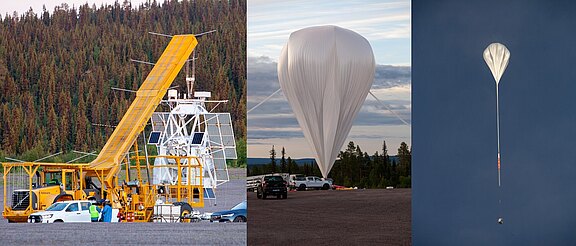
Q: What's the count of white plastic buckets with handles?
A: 0